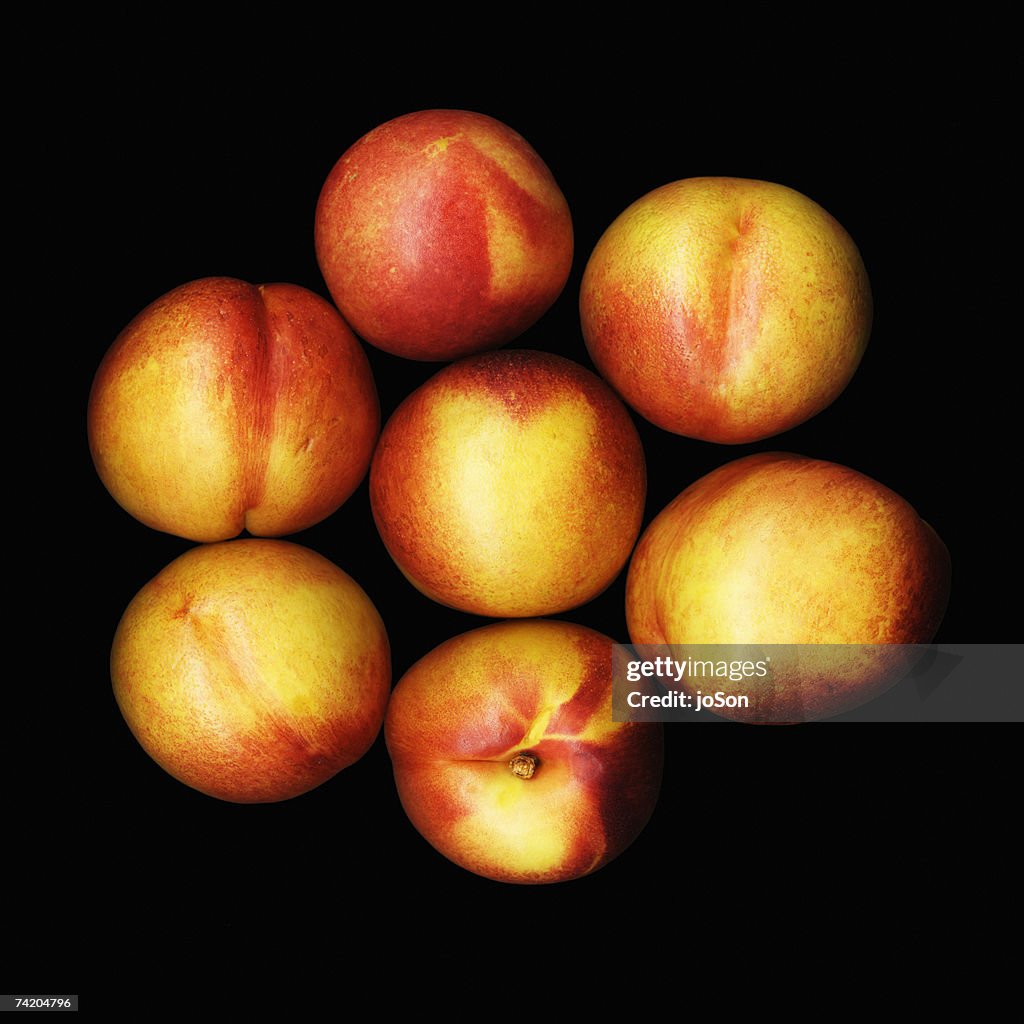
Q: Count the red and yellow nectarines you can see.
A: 7